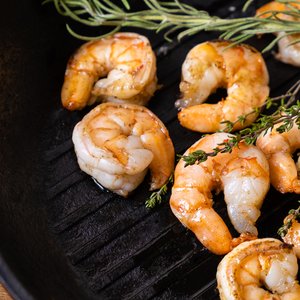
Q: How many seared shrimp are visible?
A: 8